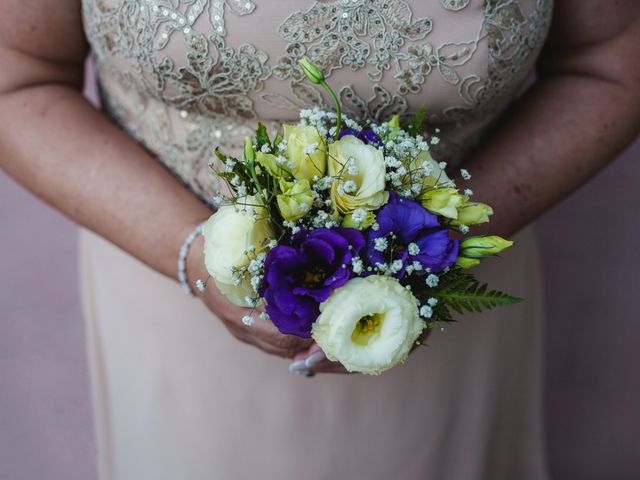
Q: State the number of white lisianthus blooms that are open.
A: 3